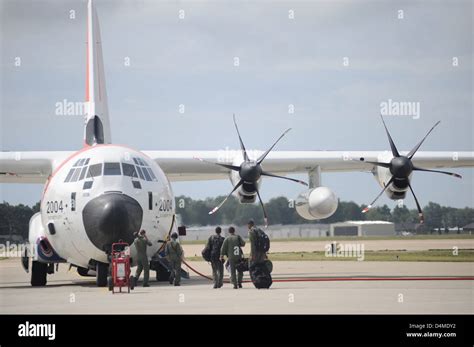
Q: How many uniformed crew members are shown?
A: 5